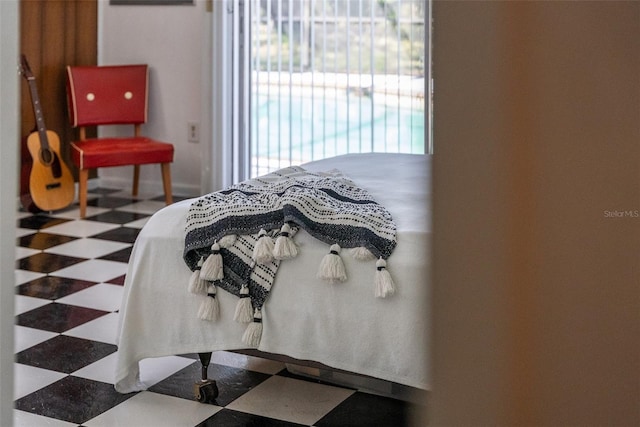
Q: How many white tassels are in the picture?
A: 11